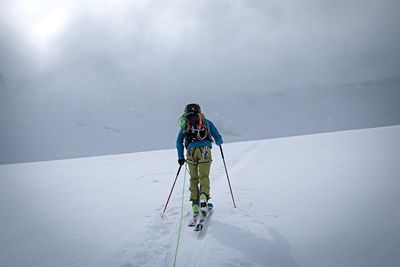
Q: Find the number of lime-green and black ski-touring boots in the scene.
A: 2